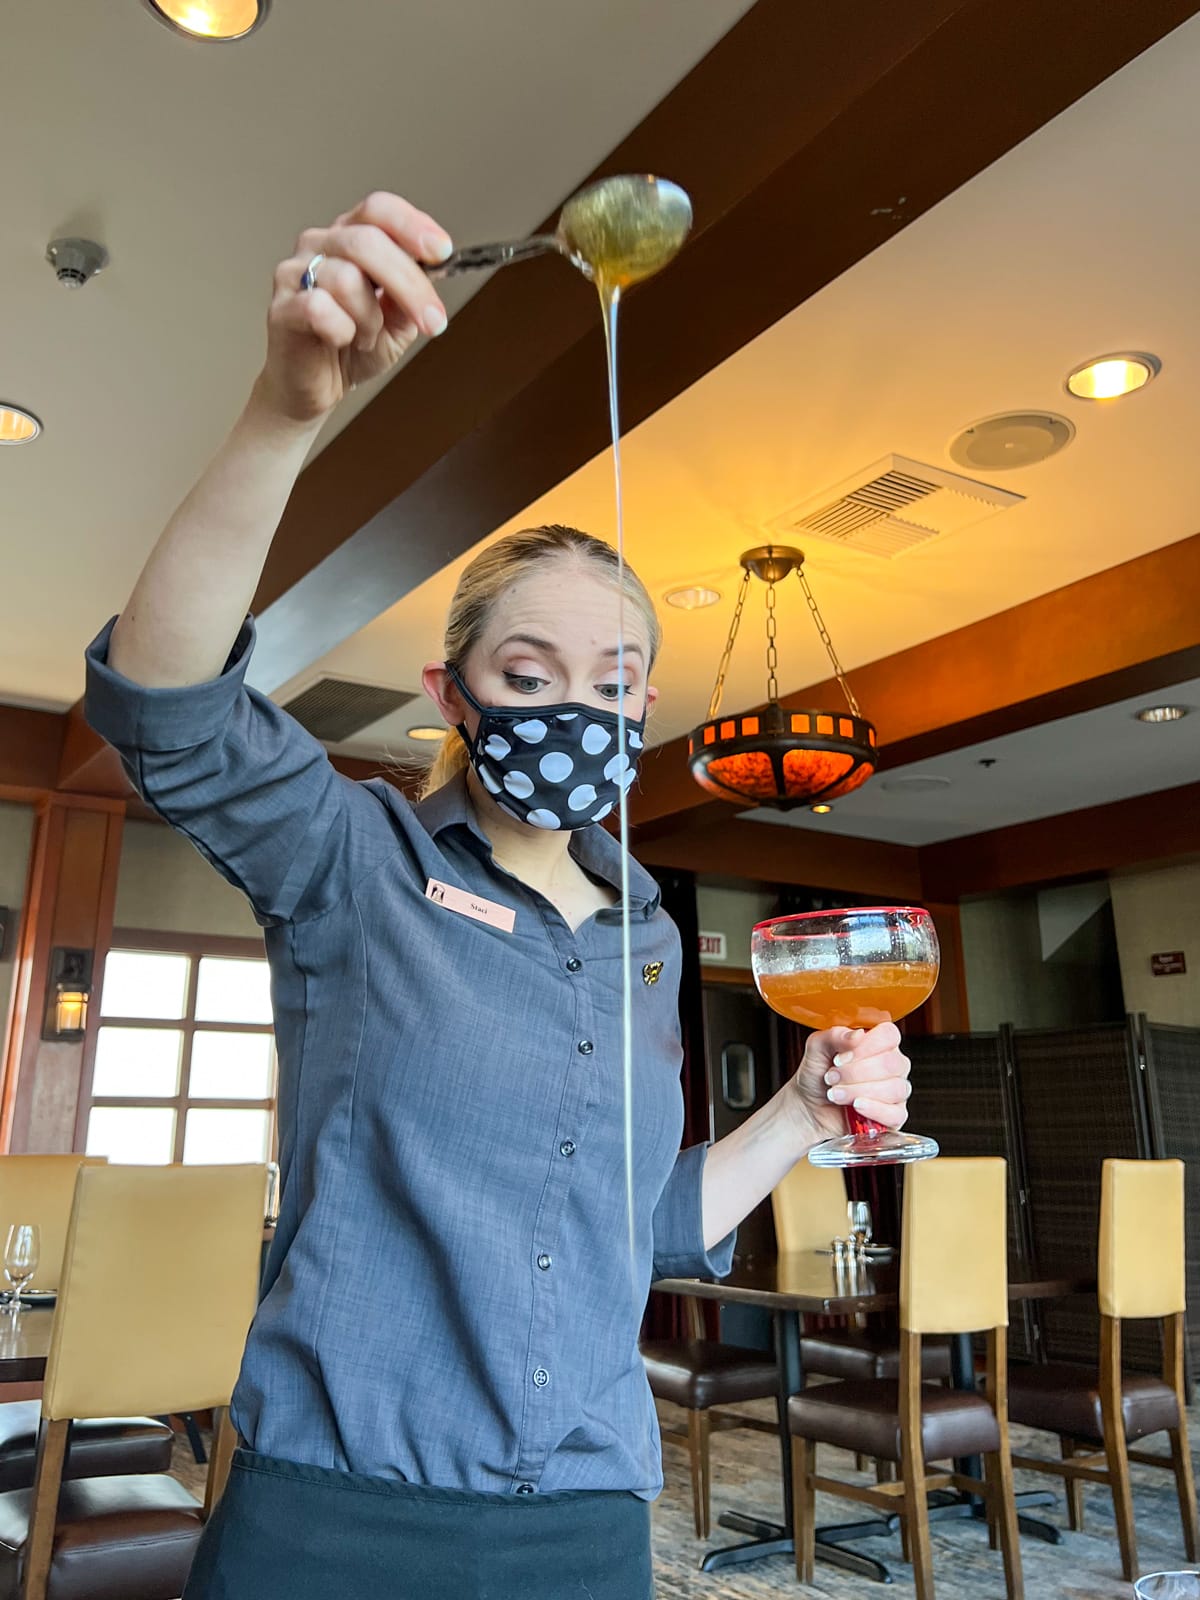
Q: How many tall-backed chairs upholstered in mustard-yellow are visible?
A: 5